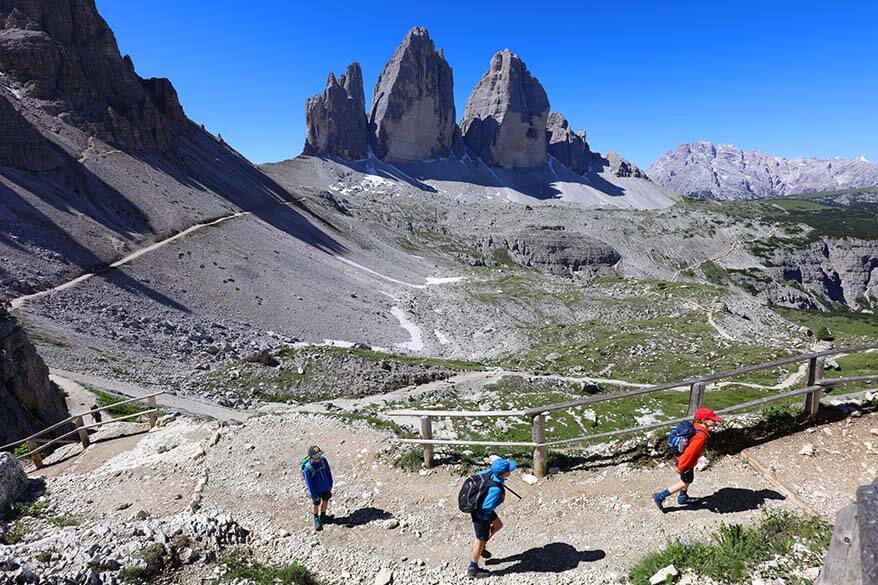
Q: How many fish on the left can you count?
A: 0